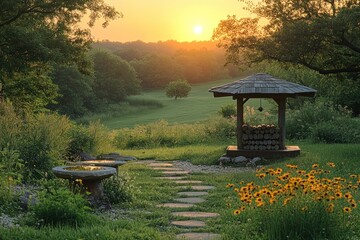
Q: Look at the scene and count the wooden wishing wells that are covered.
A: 1